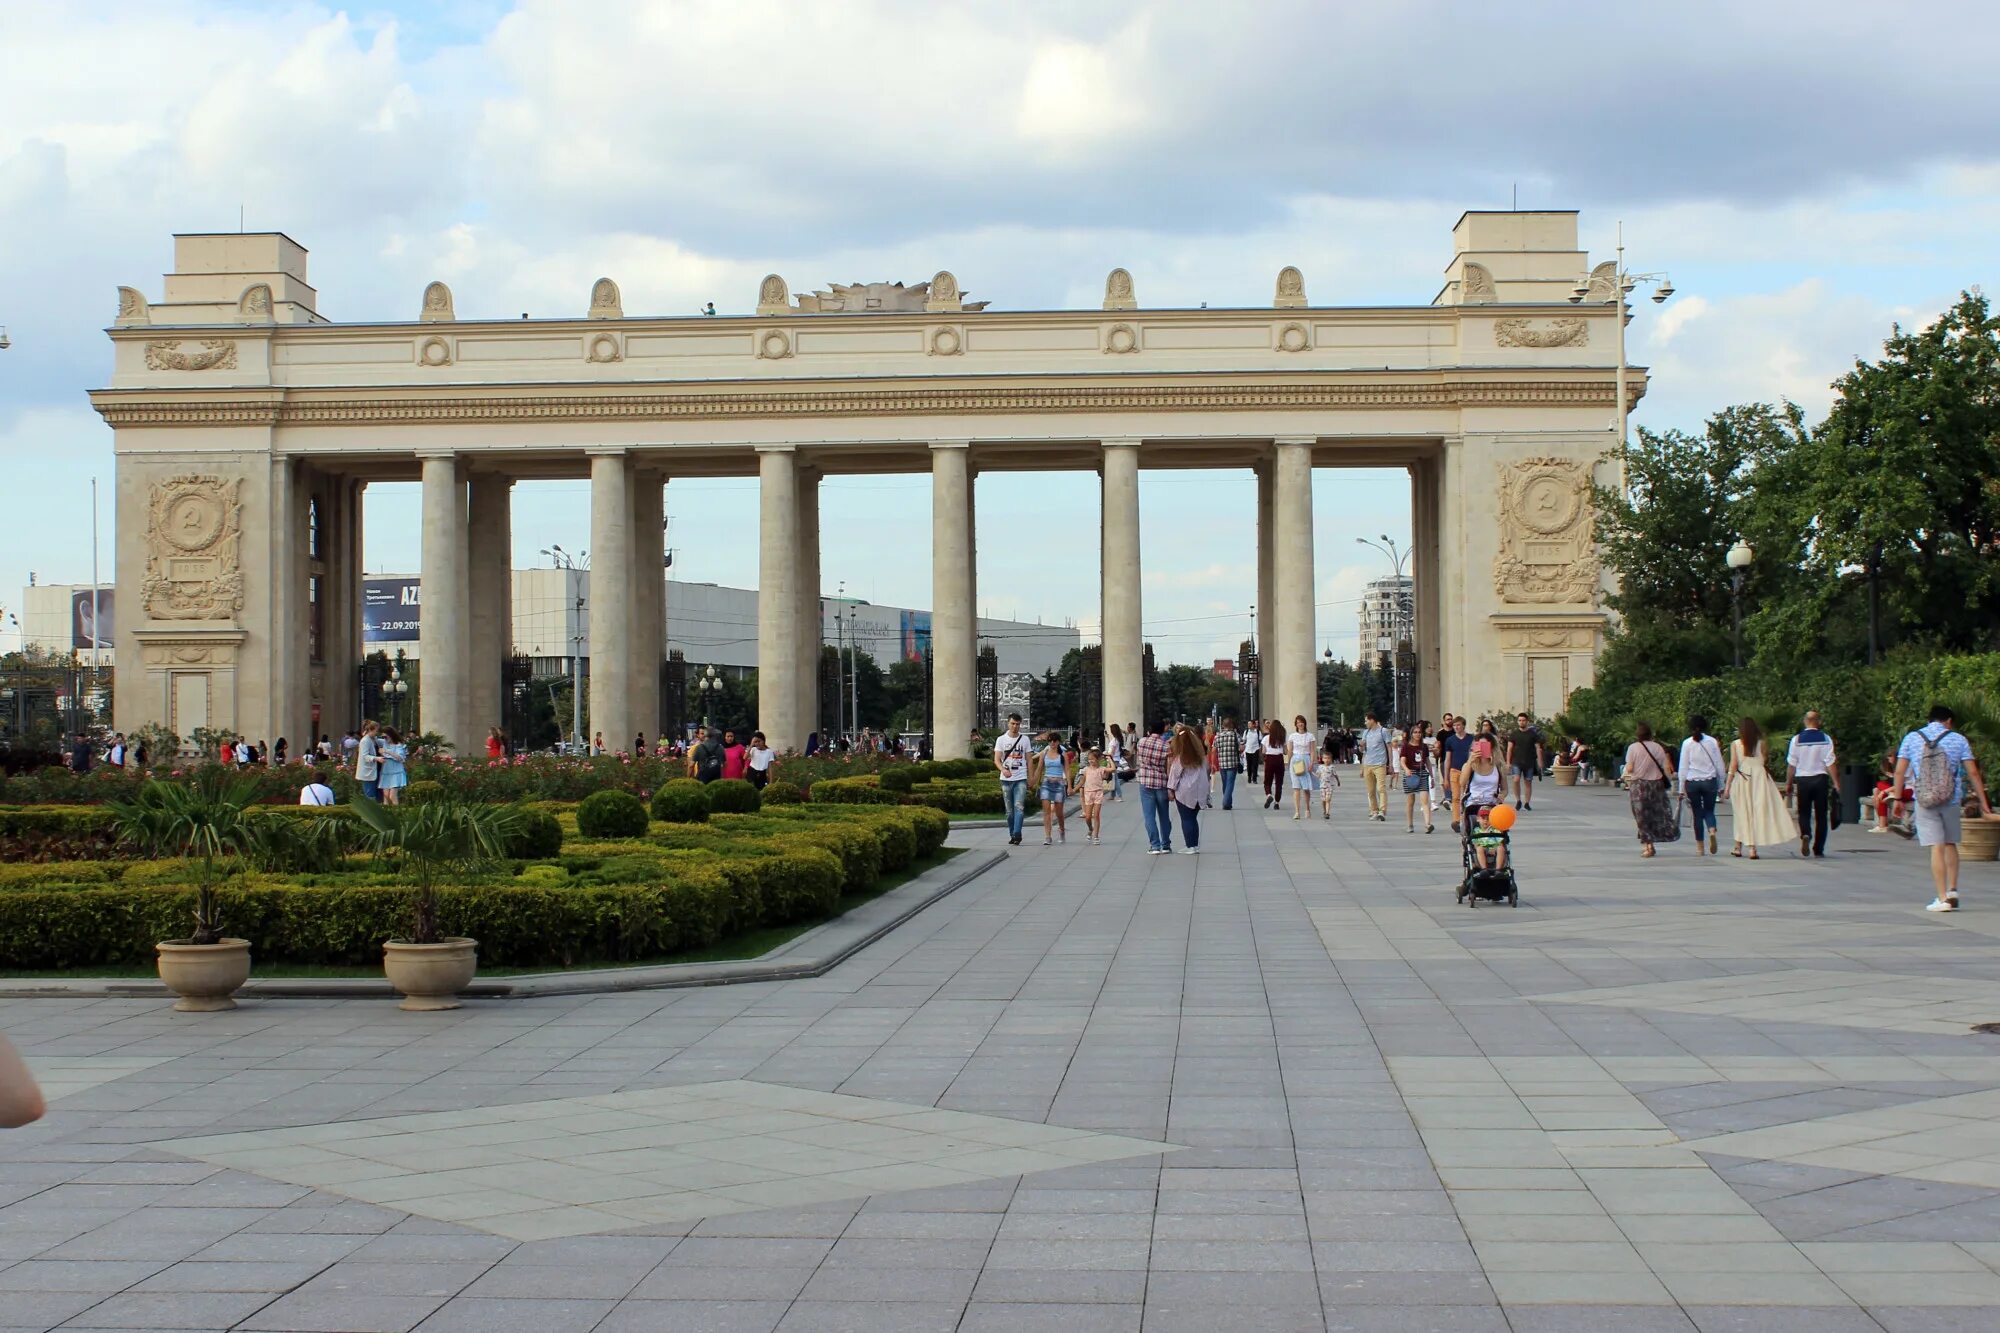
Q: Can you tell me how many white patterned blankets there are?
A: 0